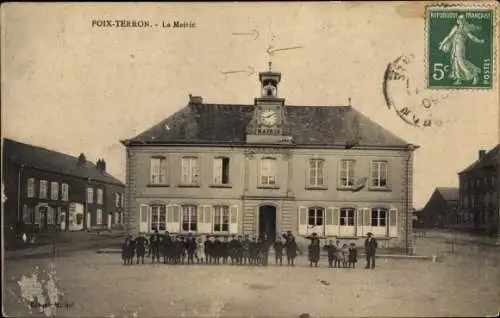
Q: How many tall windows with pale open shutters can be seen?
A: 6